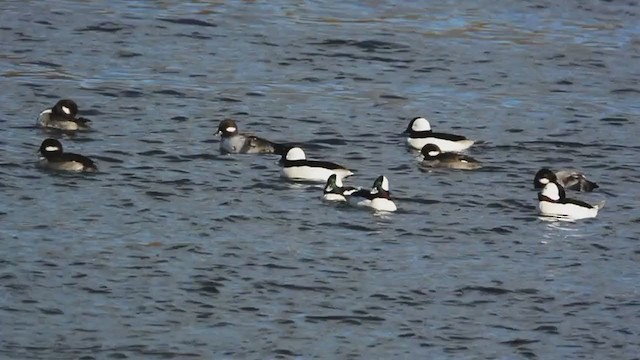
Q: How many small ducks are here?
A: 10